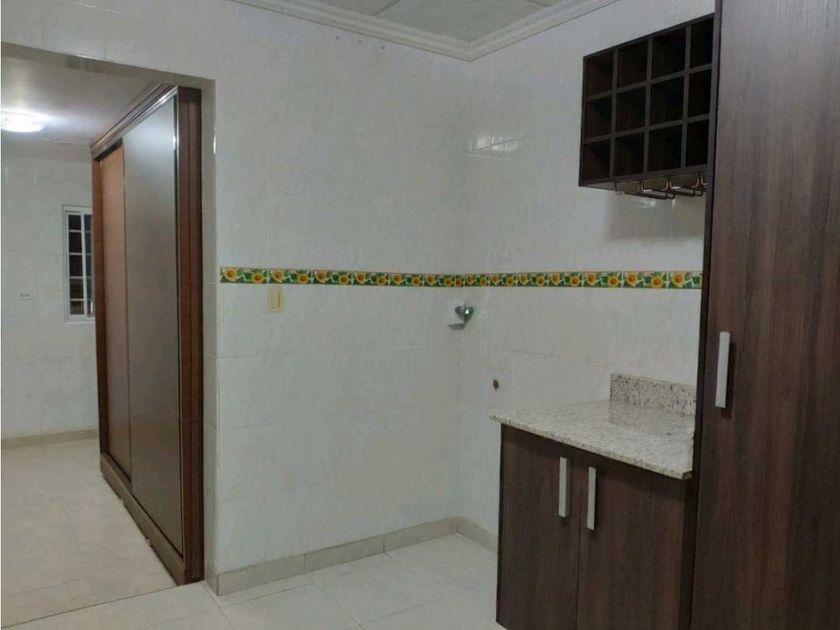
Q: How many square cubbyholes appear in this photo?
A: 12